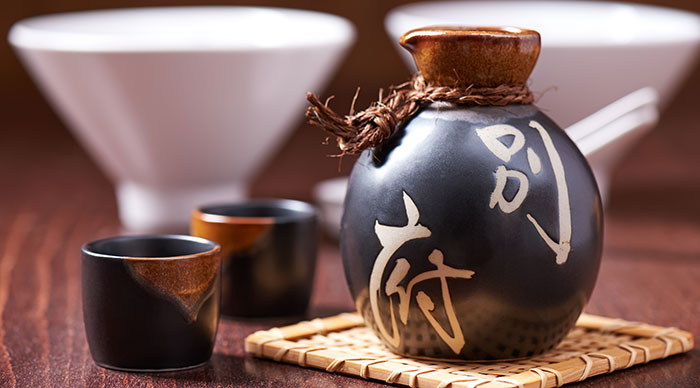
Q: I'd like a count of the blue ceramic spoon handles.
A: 0